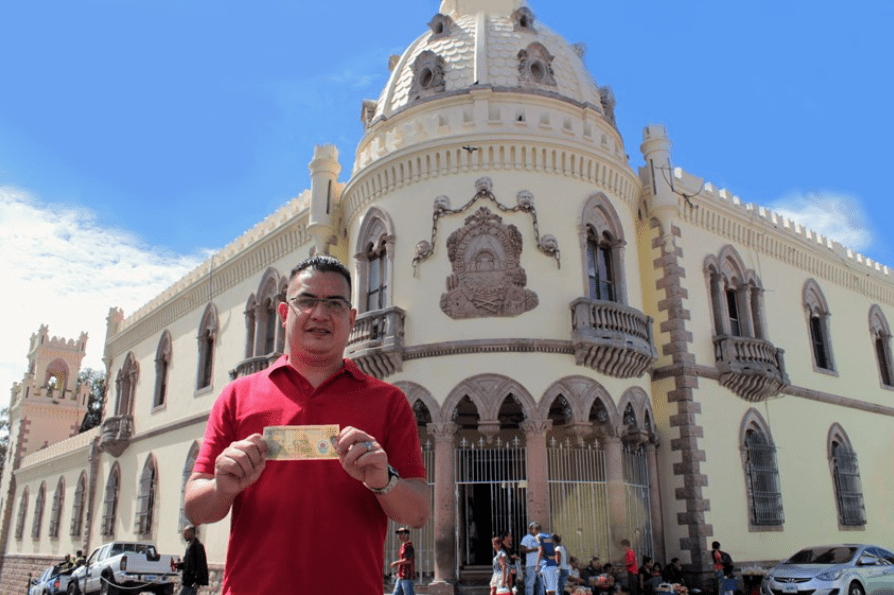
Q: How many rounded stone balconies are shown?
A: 5